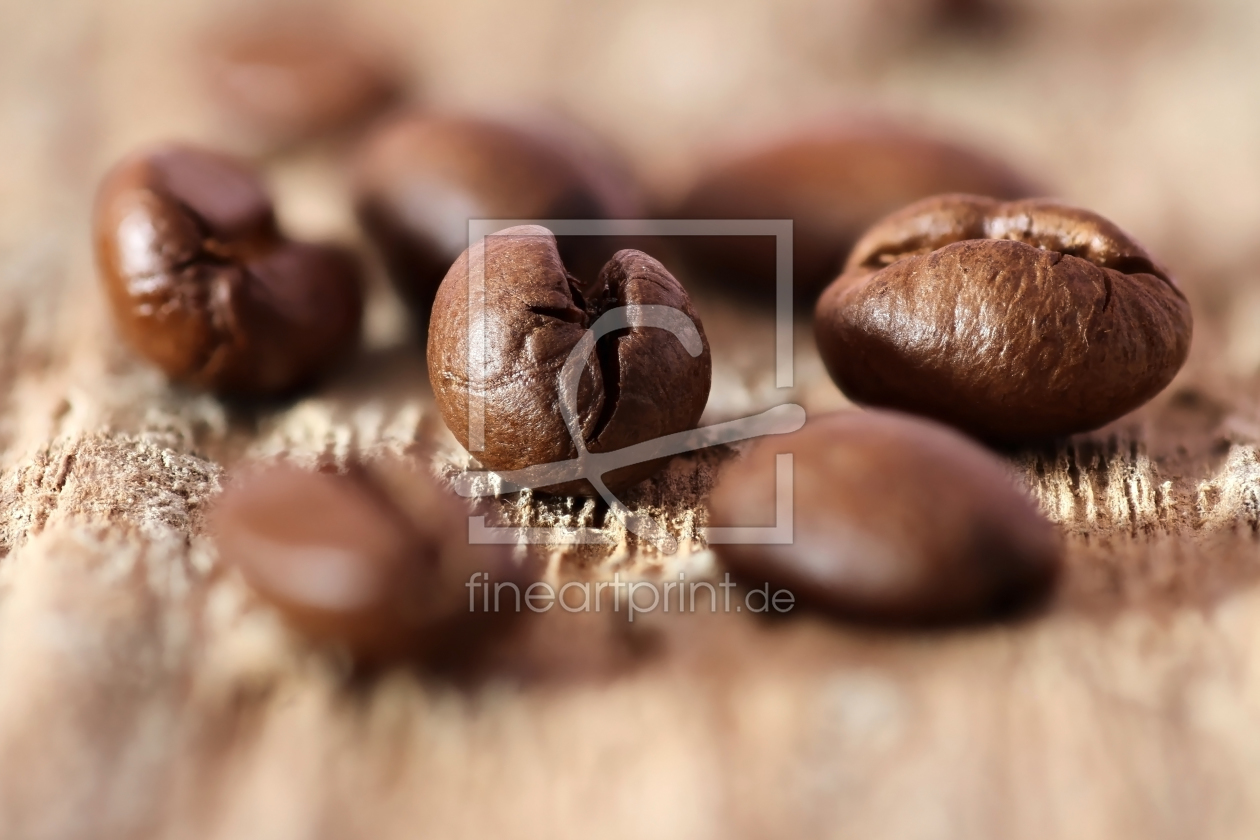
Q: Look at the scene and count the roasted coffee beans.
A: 8